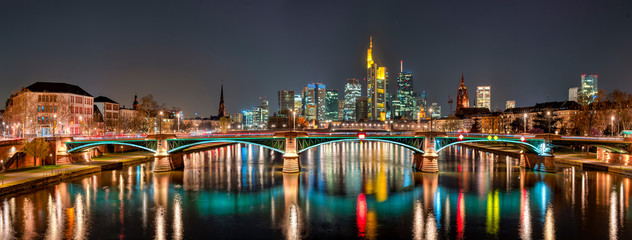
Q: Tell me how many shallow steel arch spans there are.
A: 4